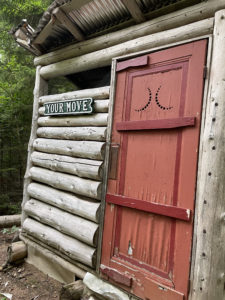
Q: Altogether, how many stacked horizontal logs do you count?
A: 10